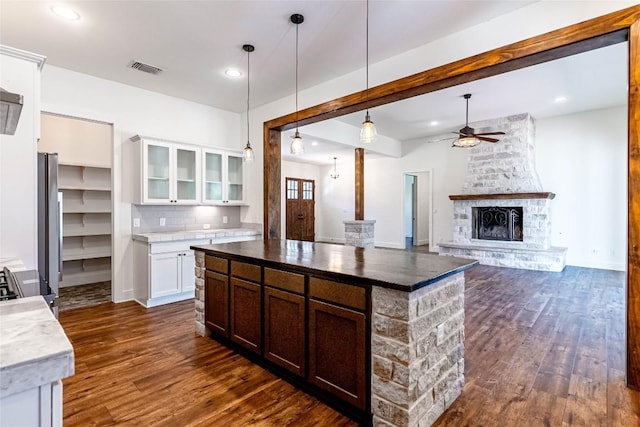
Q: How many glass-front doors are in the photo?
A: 4